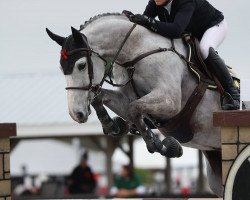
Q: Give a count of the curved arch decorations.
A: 1